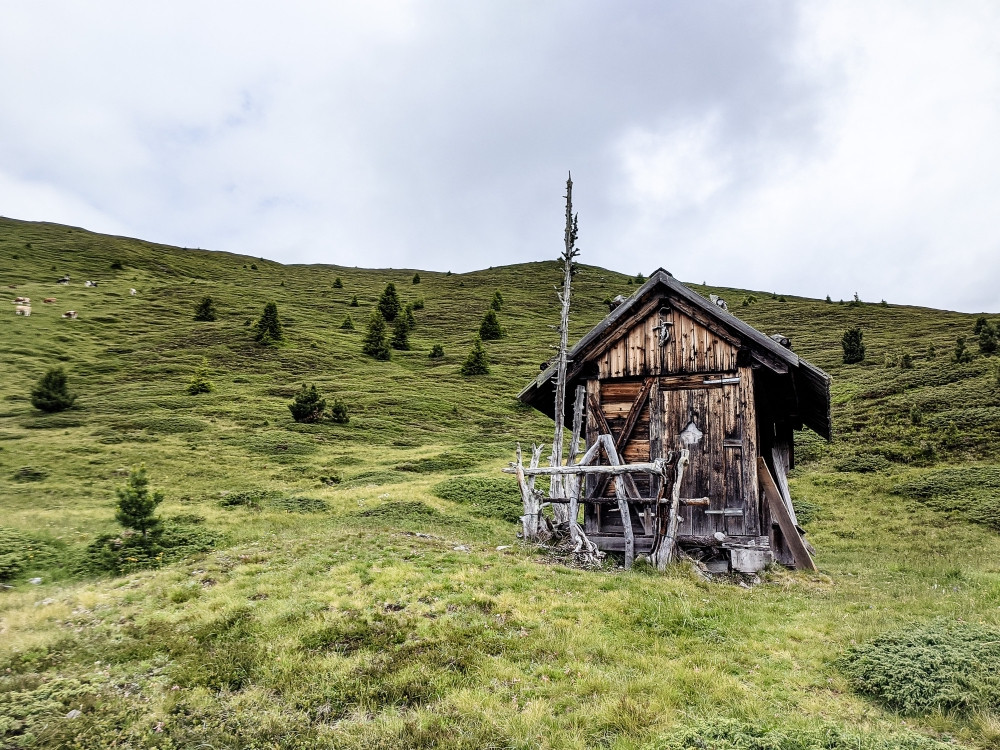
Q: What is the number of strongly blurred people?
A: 0